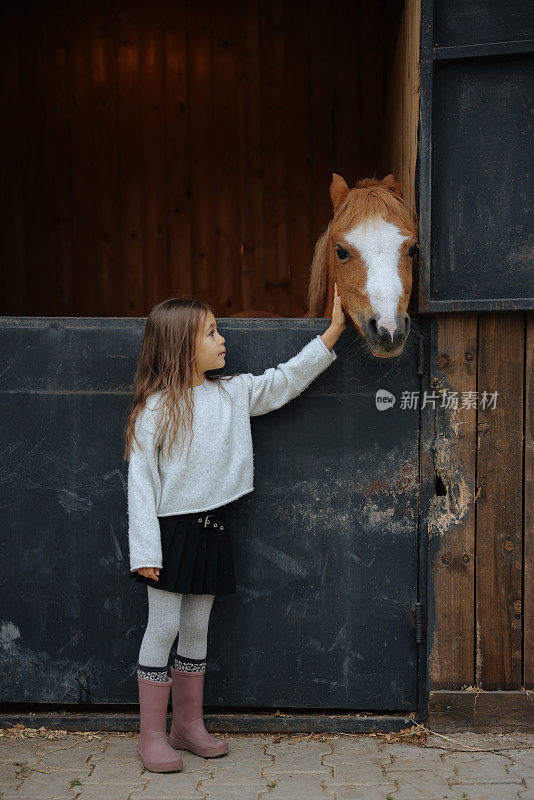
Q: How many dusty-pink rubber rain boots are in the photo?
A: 2